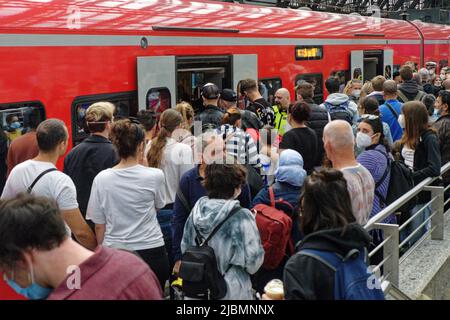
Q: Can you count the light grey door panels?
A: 4